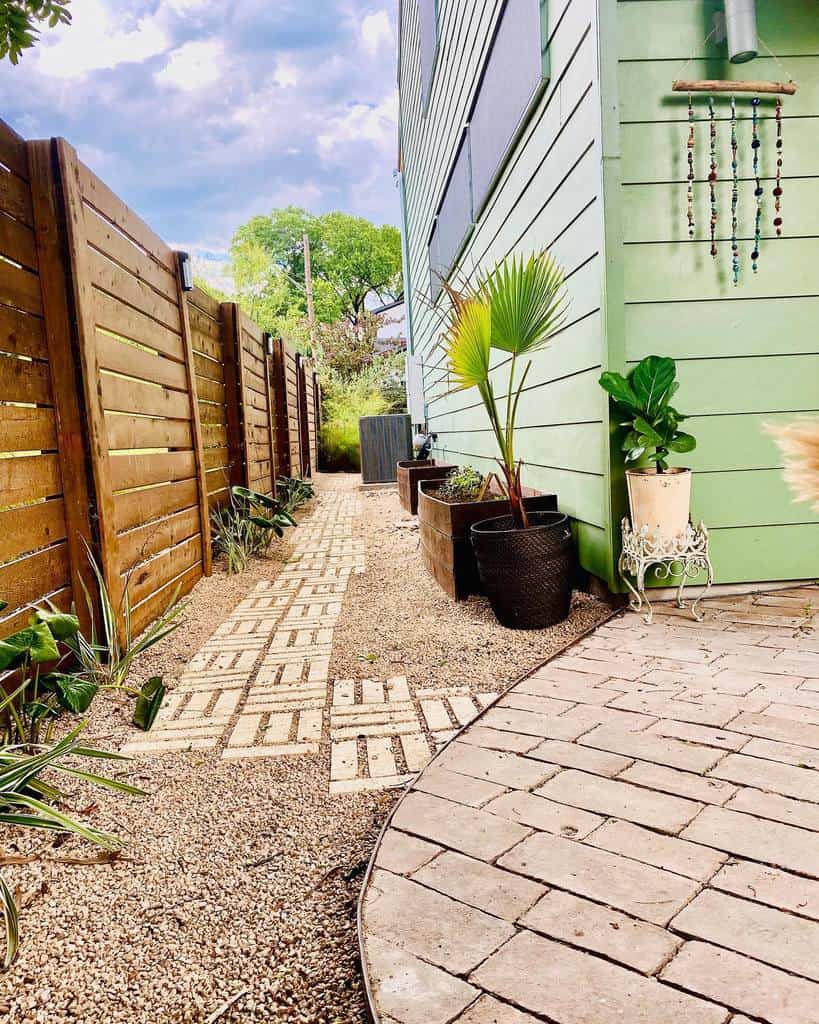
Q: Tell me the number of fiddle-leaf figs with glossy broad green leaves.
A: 1